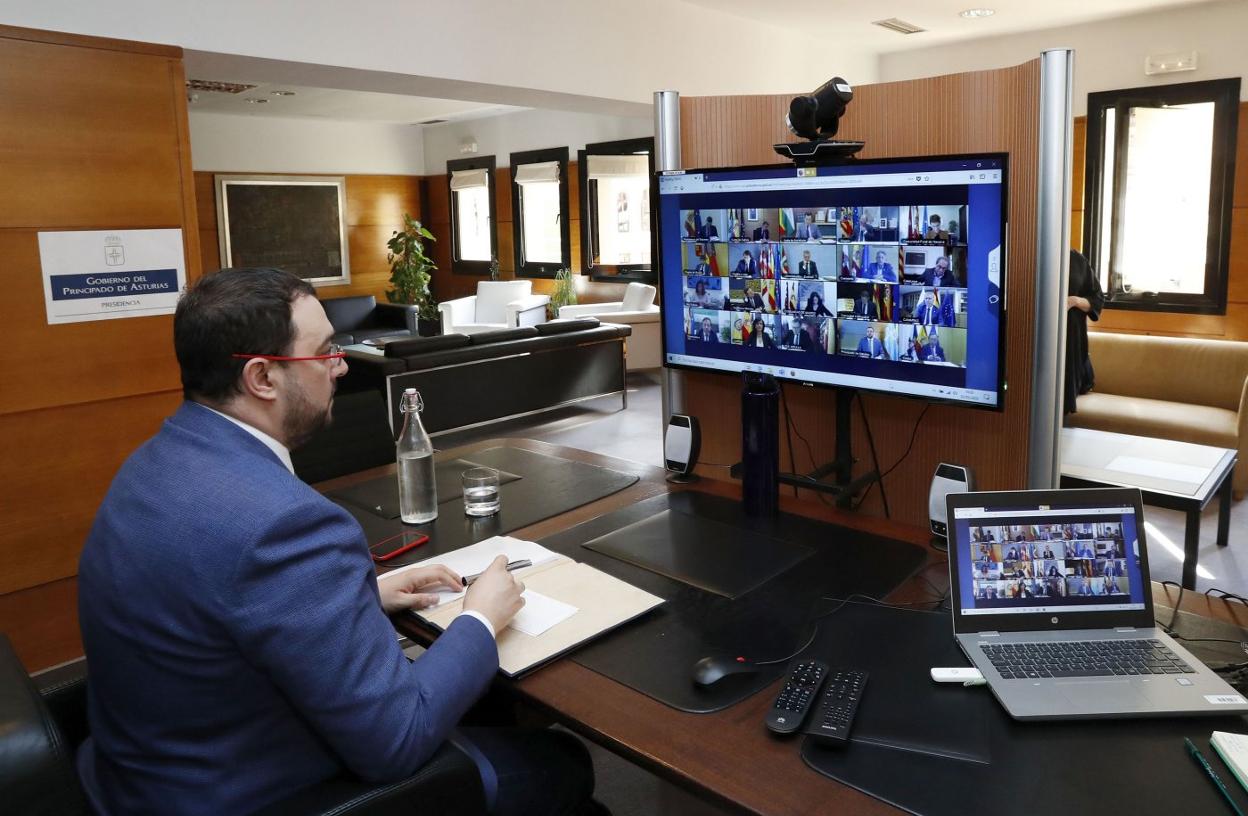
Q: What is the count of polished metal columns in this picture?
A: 2